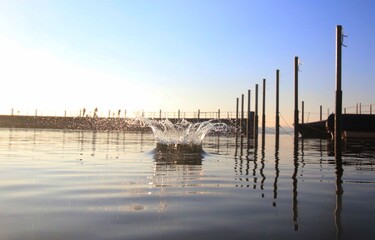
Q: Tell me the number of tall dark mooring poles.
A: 8